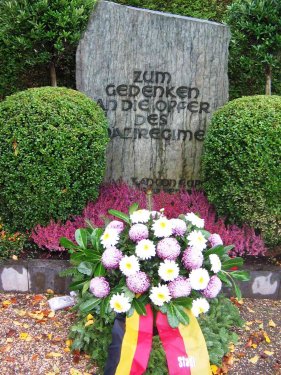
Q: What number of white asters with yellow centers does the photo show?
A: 13